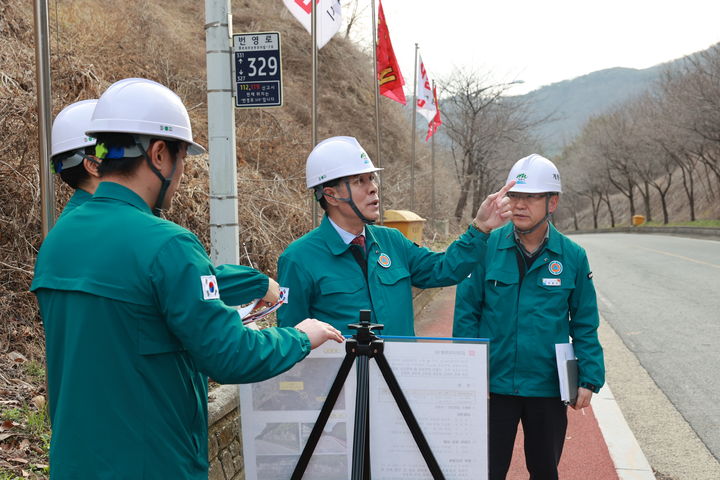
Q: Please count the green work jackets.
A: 4